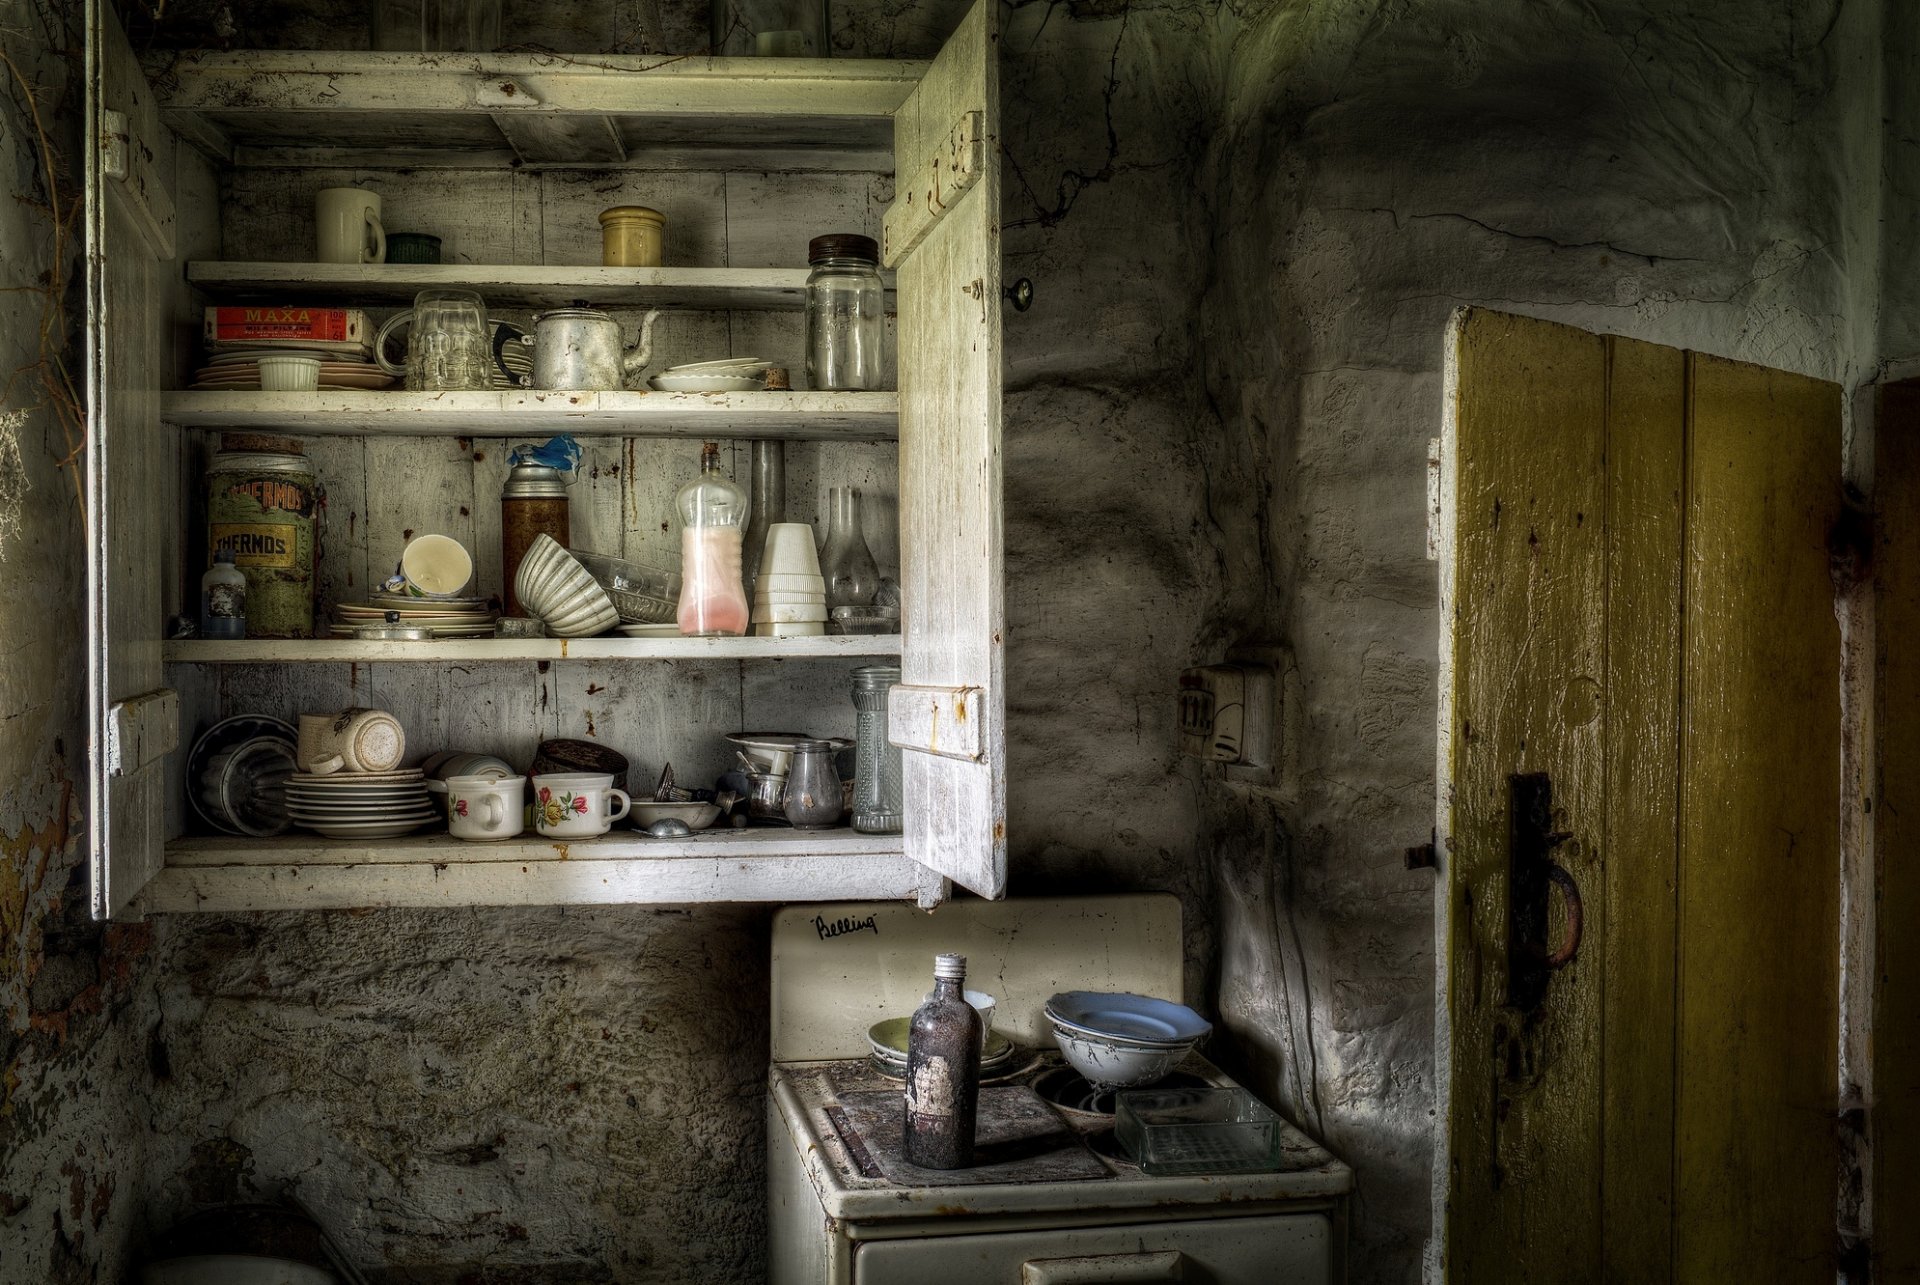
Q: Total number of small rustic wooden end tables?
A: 0